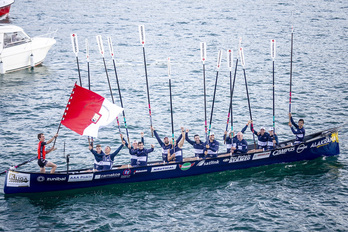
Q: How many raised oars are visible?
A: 13